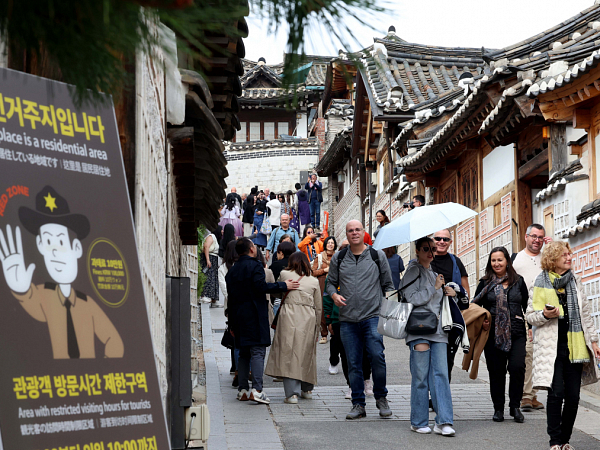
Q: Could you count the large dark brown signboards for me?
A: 1